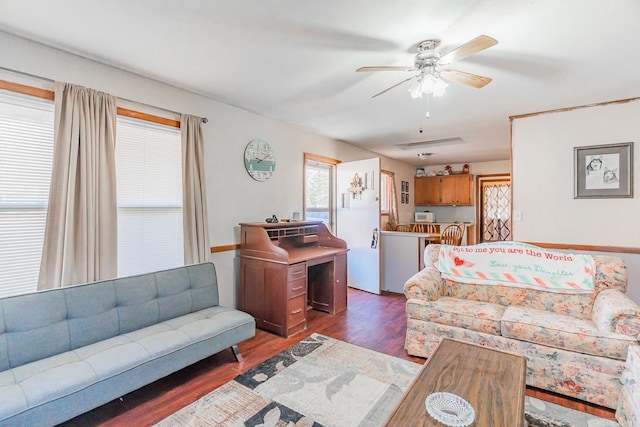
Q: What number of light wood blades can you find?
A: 4